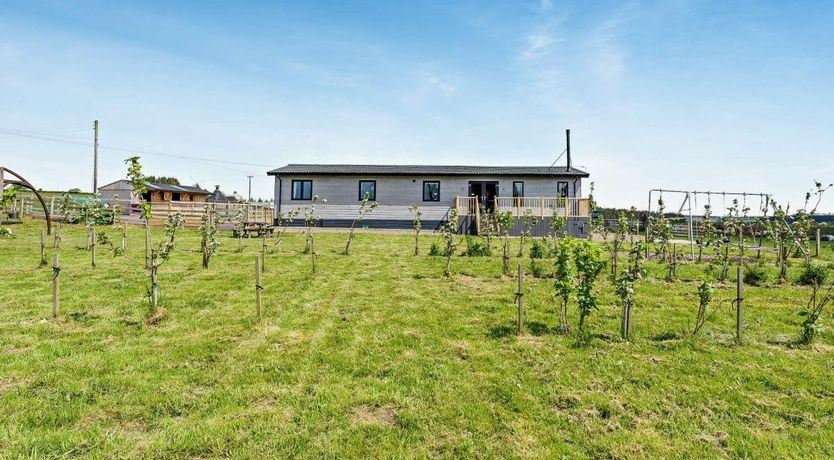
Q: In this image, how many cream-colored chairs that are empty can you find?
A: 0